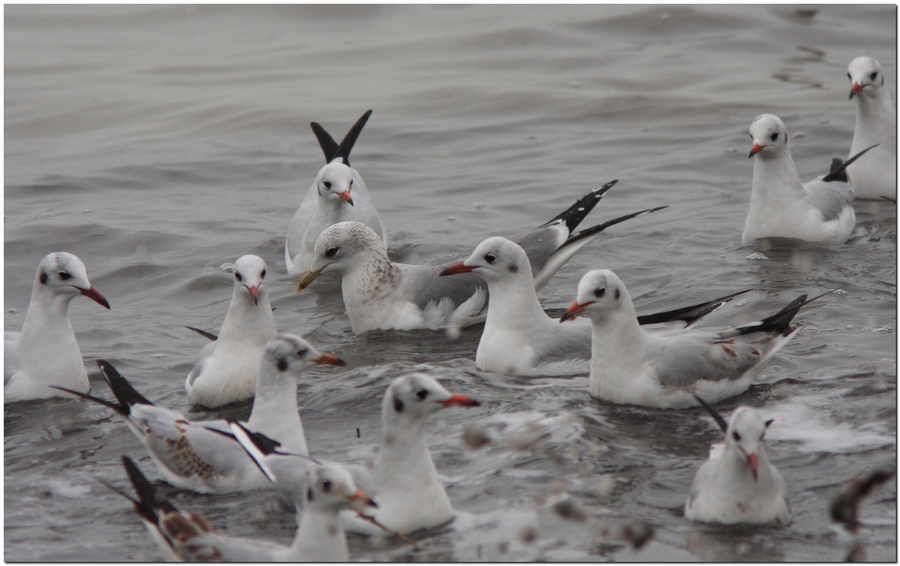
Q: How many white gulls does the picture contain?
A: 12